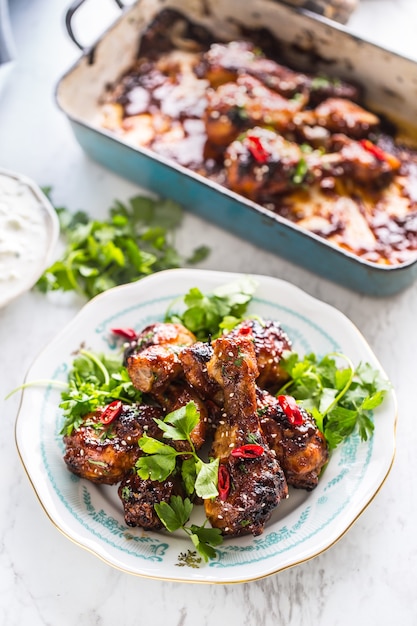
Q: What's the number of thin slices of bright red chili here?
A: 8